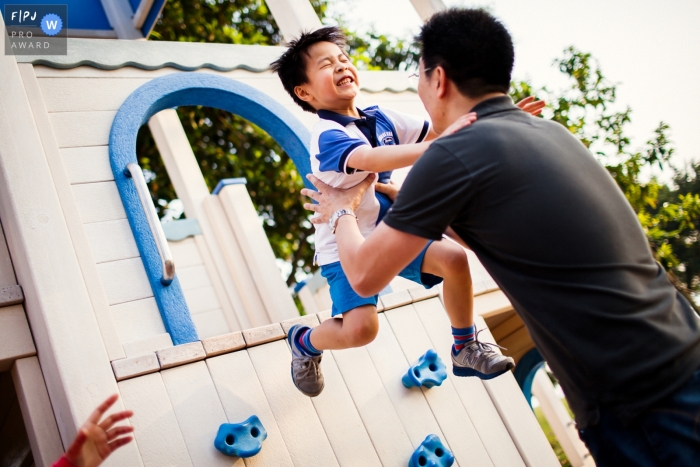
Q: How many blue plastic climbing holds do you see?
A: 3